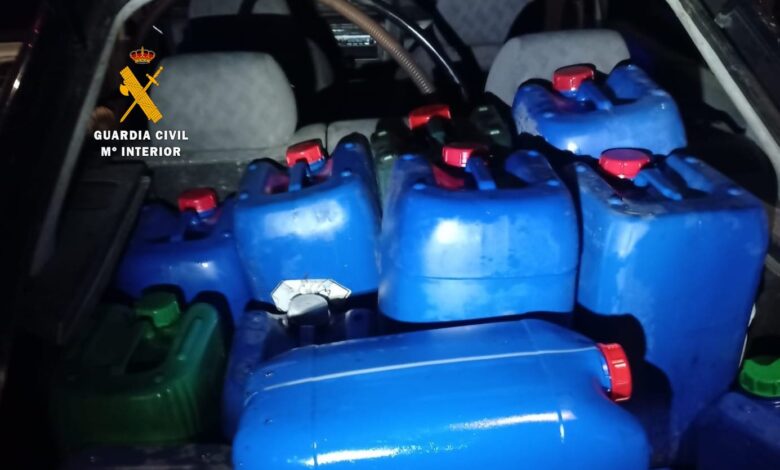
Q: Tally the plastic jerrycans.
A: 10